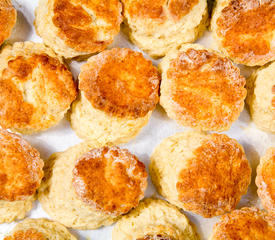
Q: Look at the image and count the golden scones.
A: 15